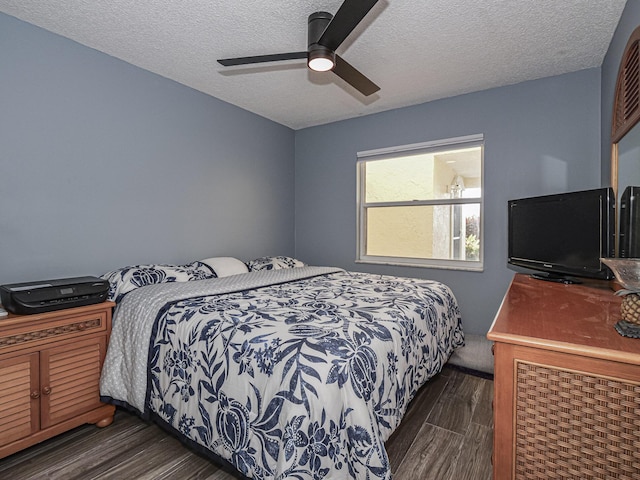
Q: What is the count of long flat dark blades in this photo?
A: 3